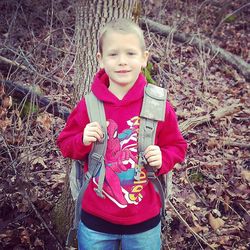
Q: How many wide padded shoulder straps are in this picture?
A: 2